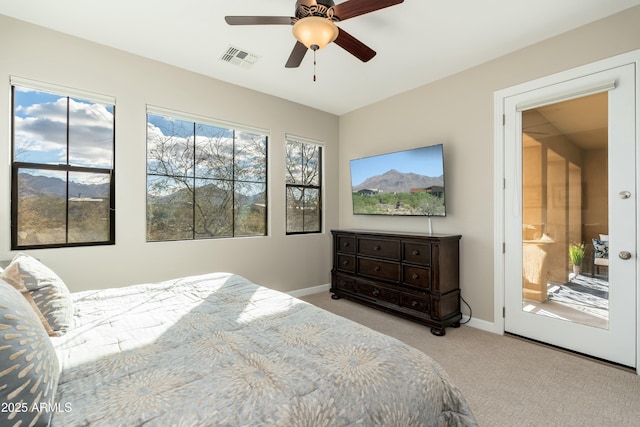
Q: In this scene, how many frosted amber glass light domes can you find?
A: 1